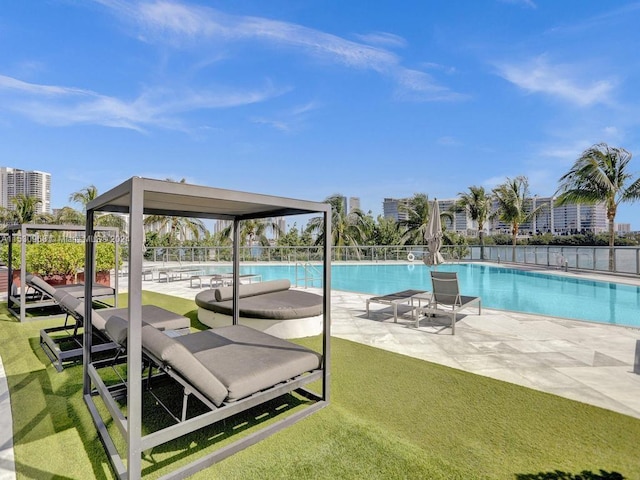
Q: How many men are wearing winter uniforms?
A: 0